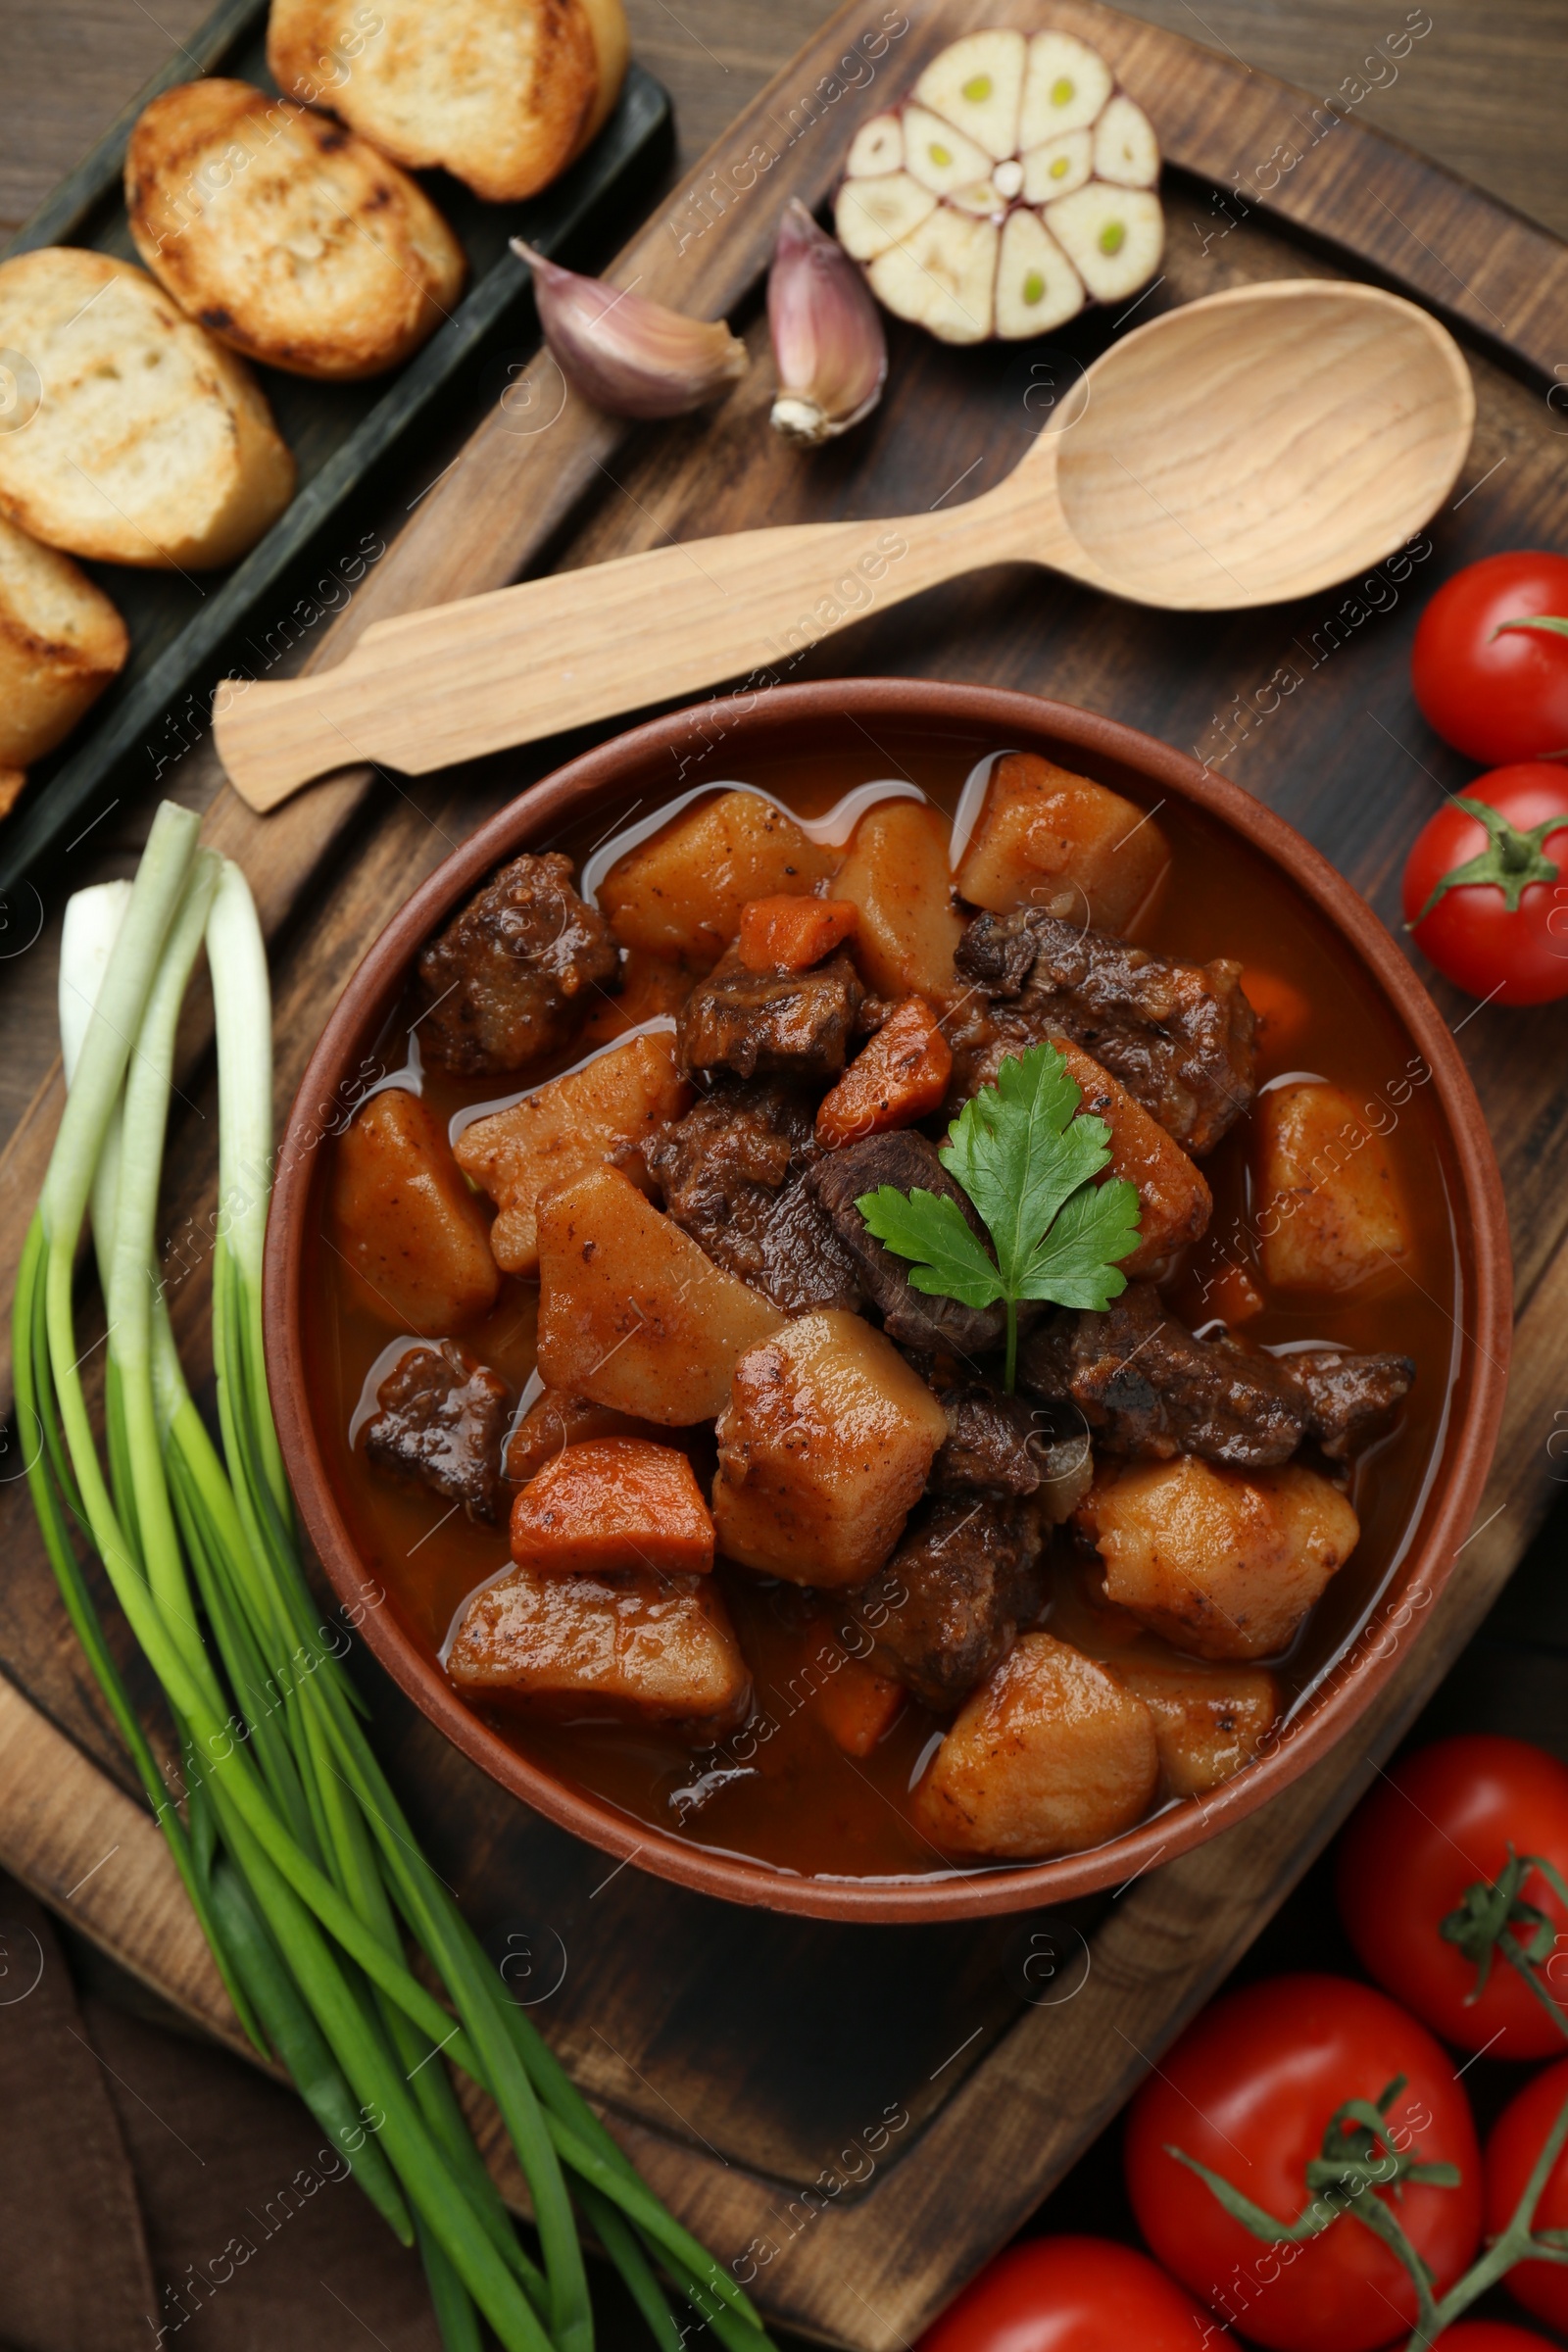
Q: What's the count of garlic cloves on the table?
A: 2